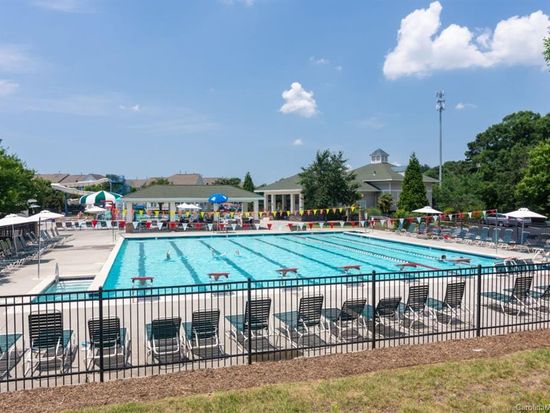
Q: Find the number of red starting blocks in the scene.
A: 6